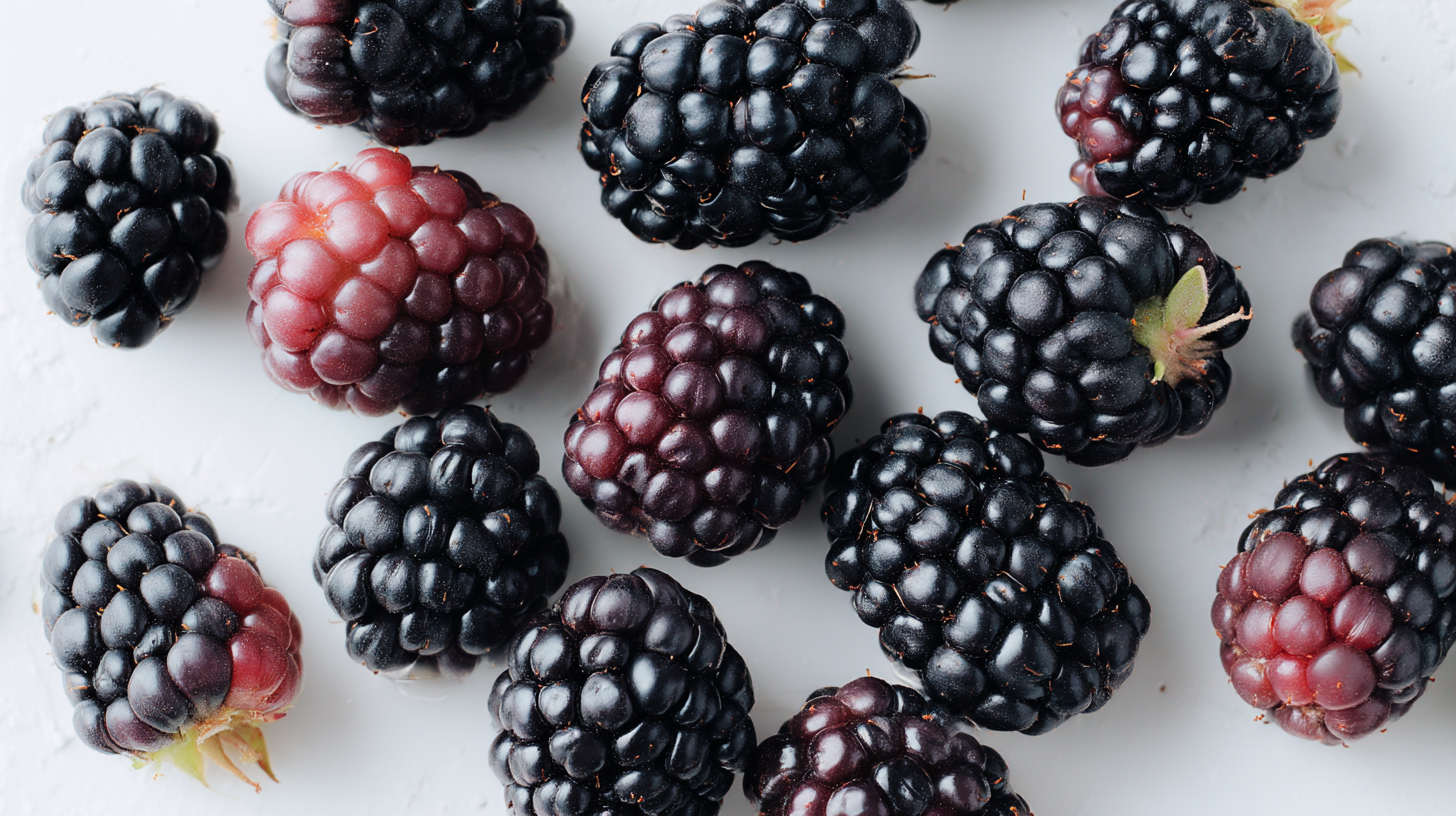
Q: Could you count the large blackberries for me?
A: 14